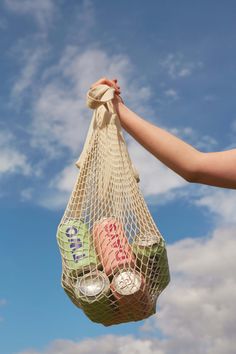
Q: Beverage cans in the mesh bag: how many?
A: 5